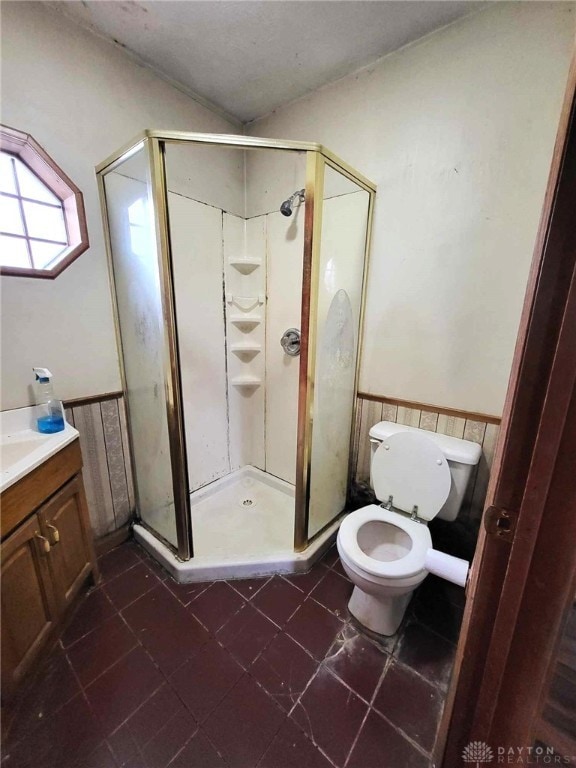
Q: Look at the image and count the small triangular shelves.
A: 4